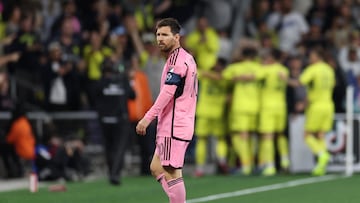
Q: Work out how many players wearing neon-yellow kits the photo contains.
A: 4